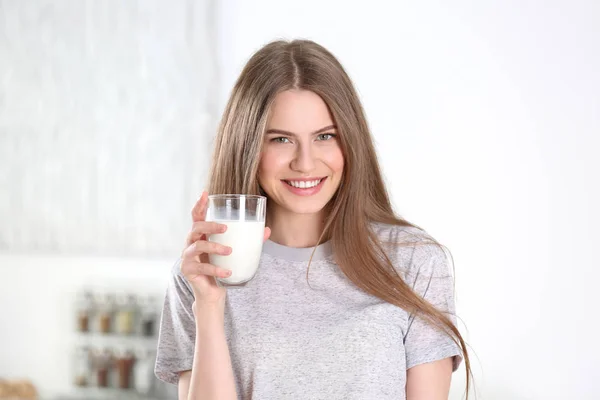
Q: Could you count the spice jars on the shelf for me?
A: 8